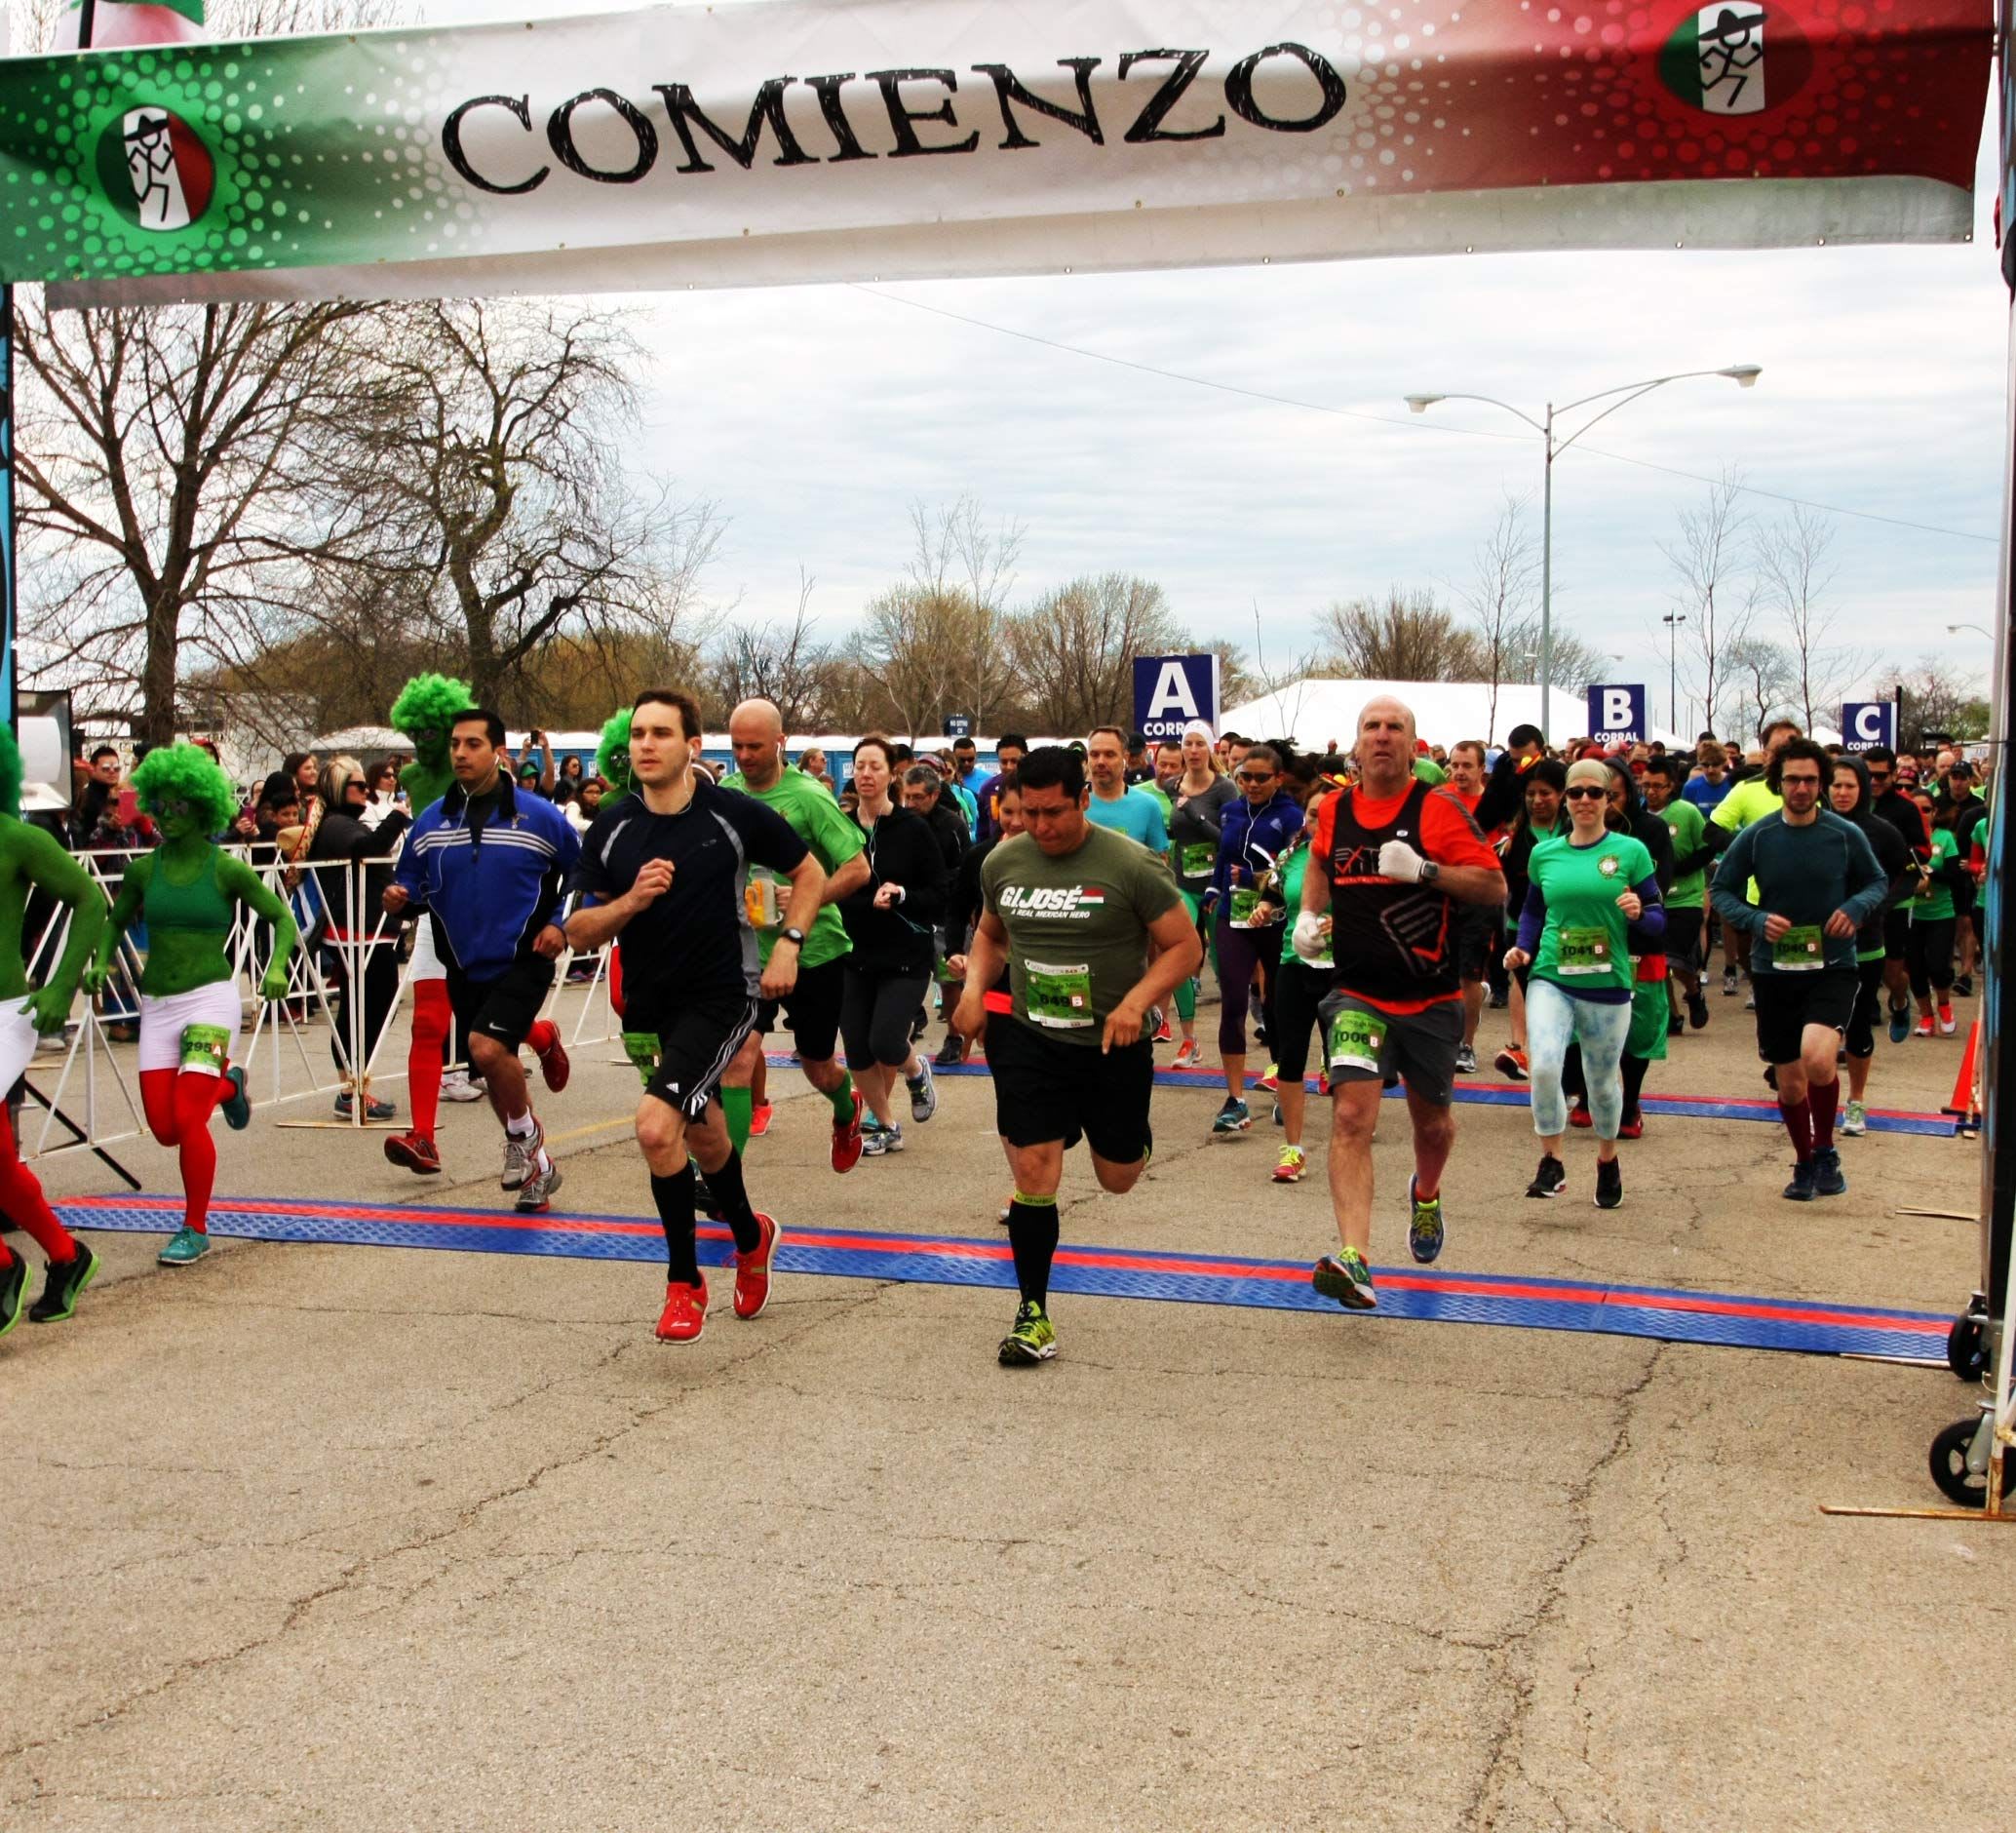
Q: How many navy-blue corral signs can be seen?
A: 3